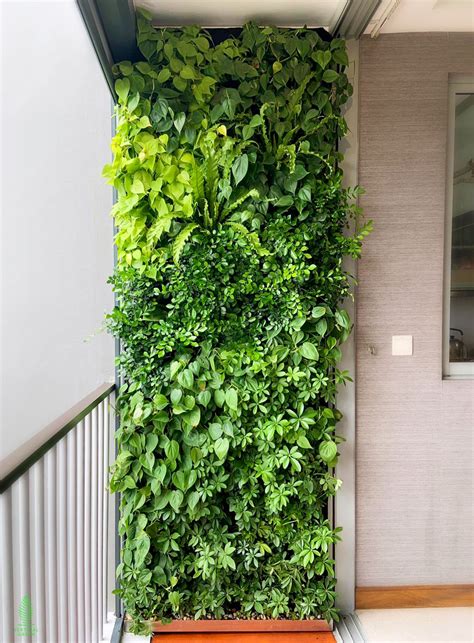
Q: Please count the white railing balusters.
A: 11